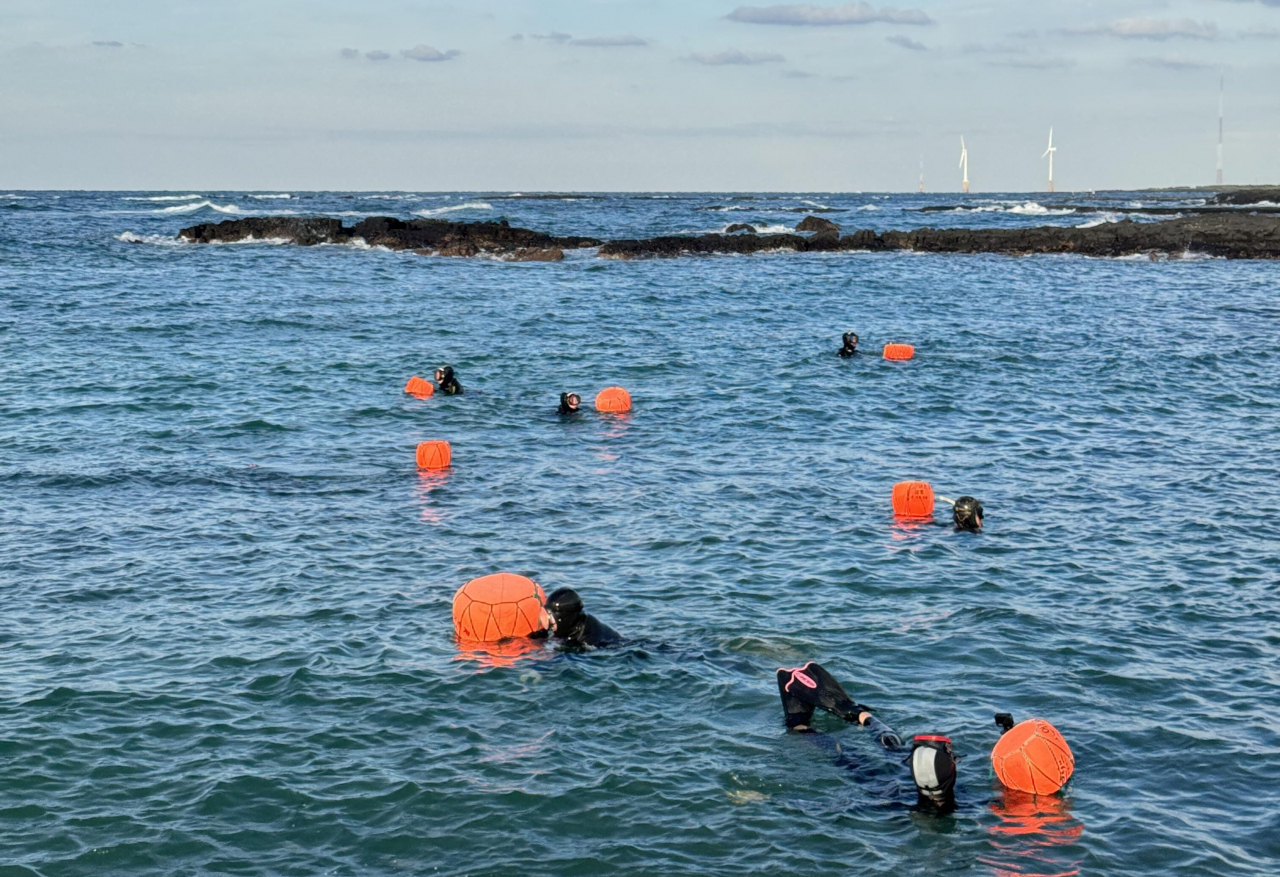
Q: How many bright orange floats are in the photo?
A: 7